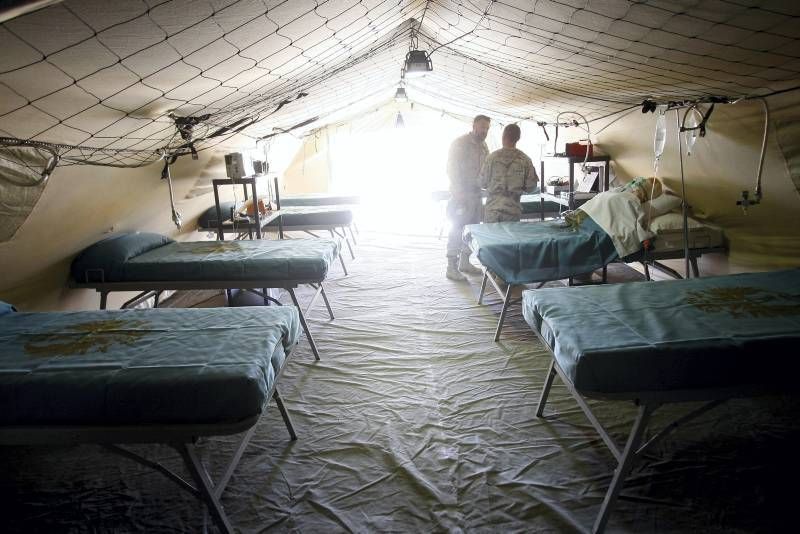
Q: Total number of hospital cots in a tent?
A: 8